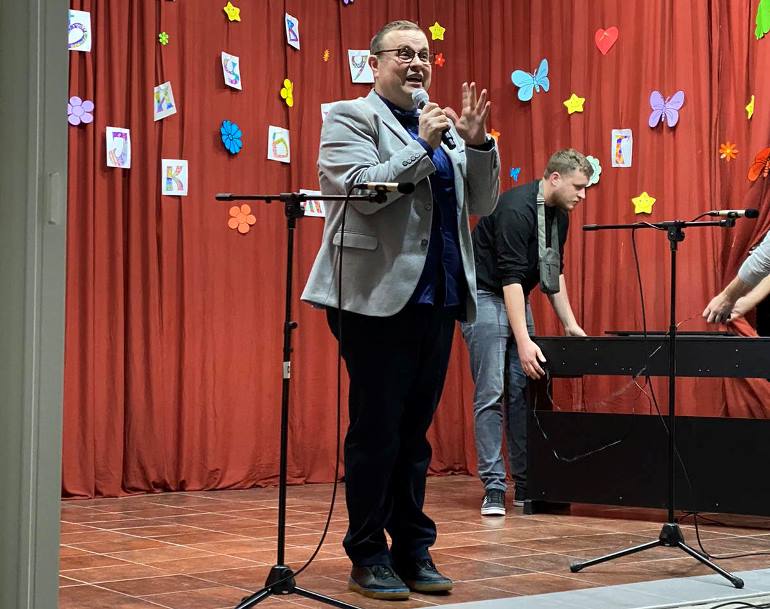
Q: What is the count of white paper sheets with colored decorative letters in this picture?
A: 11